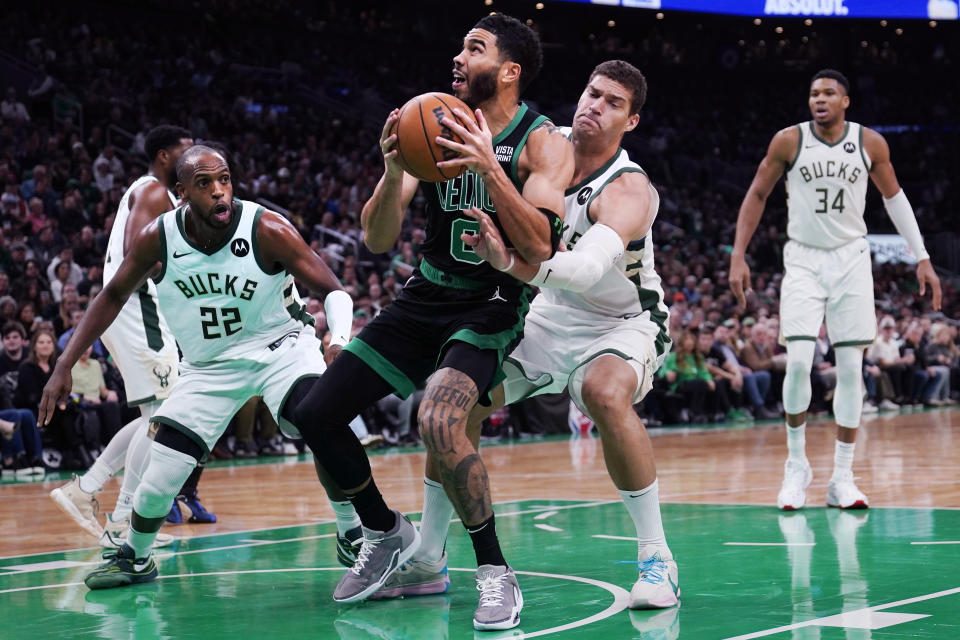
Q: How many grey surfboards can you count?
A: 0